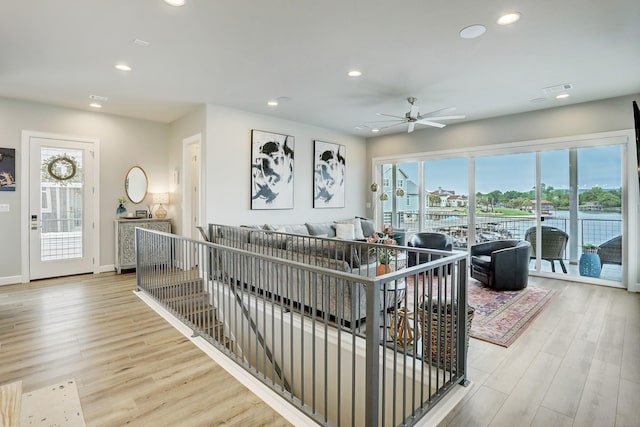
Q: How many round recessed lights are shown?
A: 8